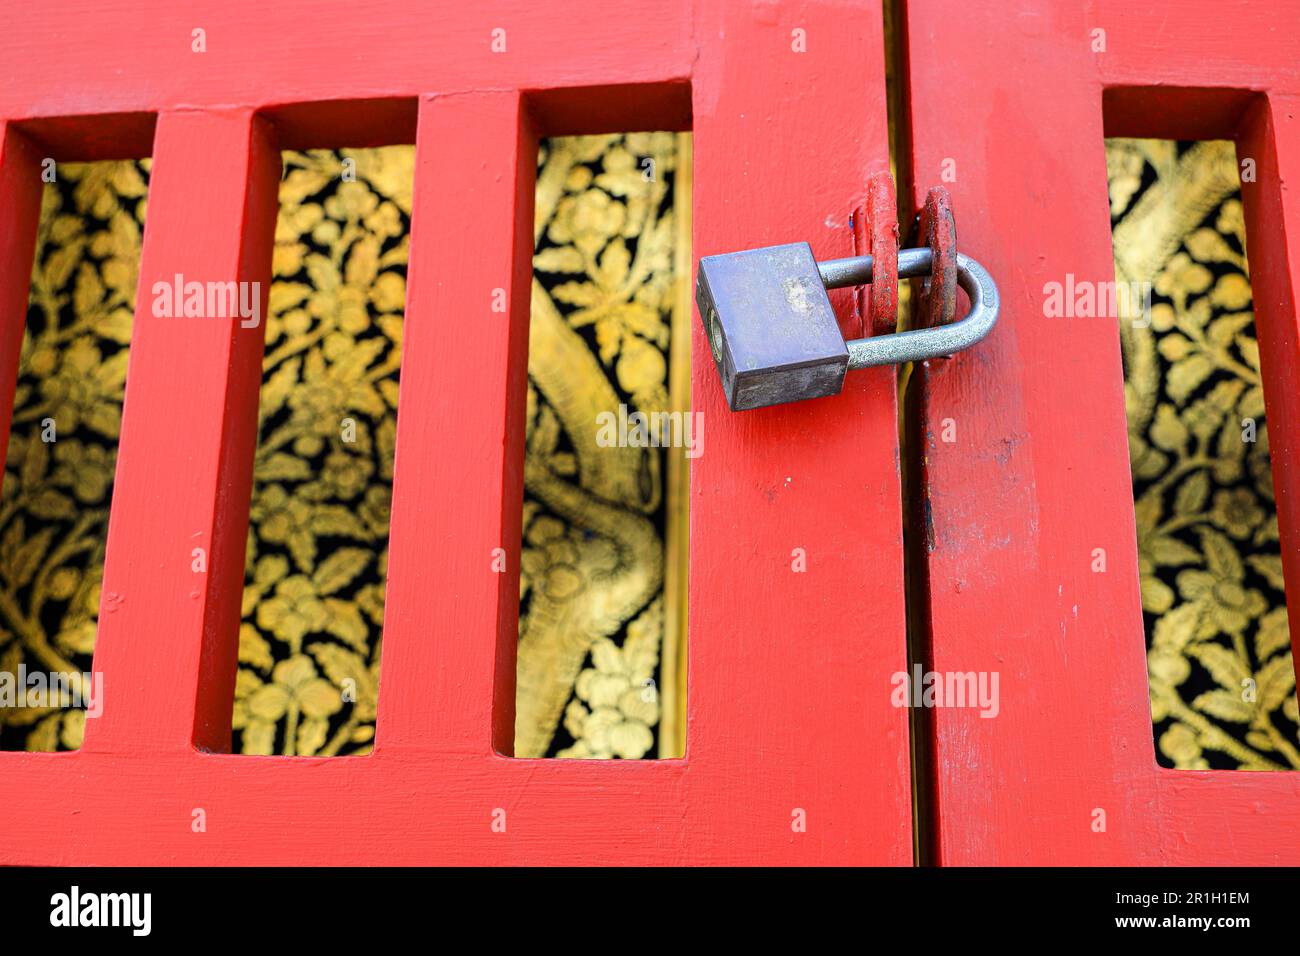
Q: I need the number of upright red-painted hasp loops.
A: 2